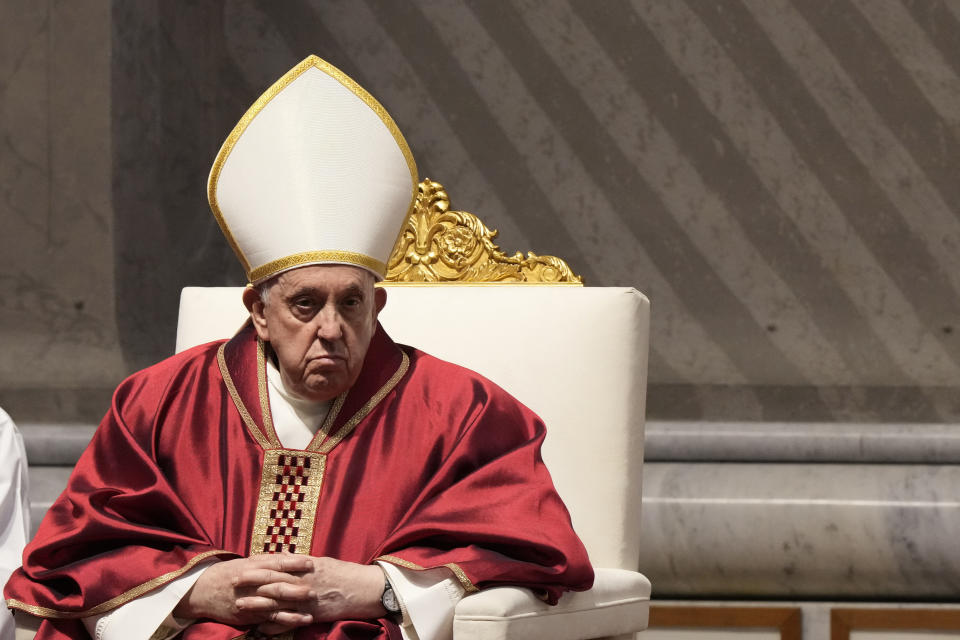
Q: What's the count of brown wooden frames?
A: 2